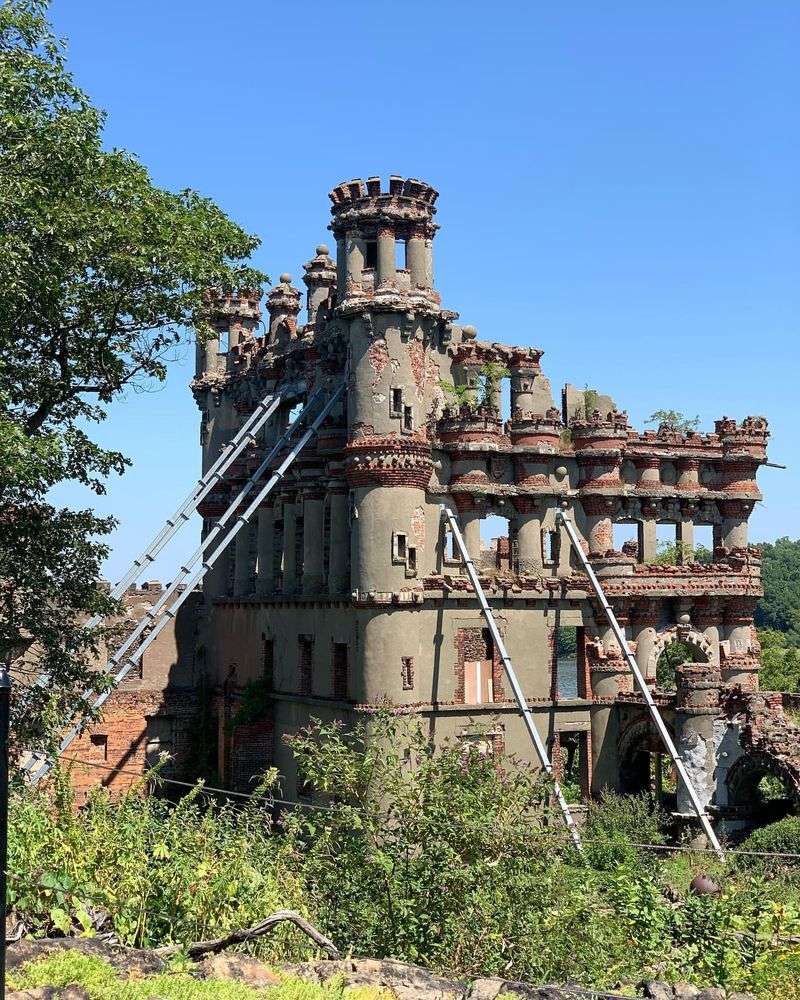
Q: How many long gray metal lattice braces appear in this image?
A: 6